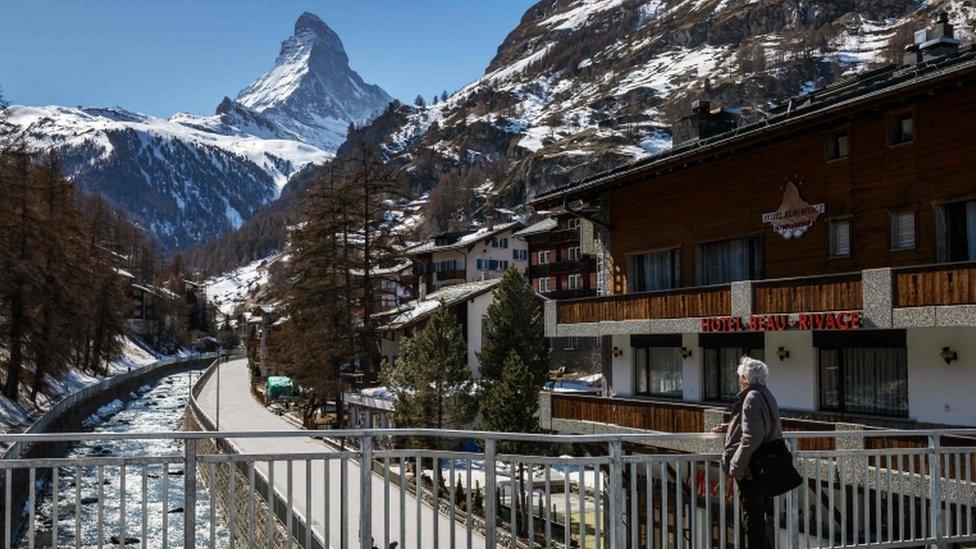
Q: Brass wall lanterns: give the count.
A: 4